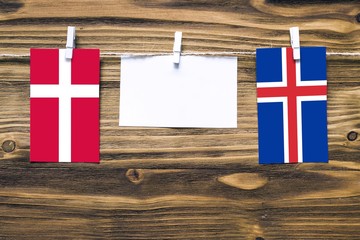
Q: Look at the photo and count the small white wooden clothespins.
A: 3